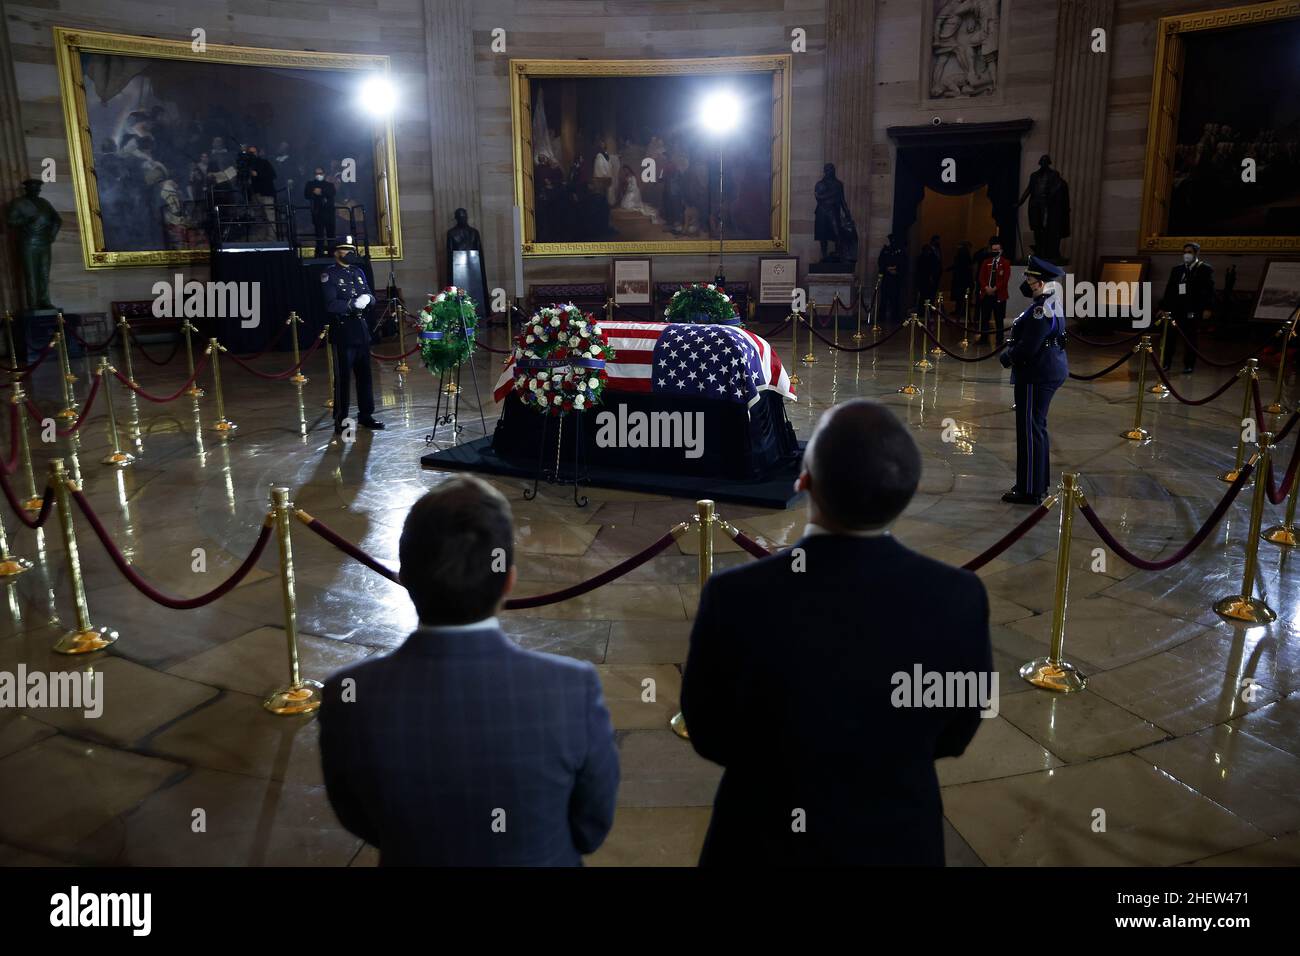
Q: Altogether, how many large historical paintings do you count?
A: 3